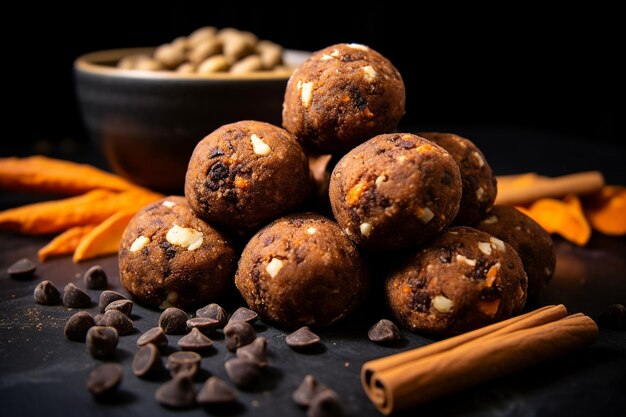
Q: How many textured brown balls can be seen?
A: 8